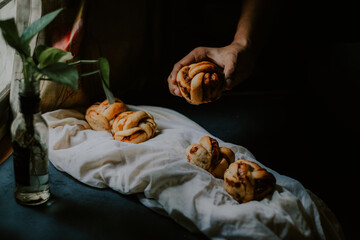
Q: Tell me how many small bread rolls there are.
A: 5